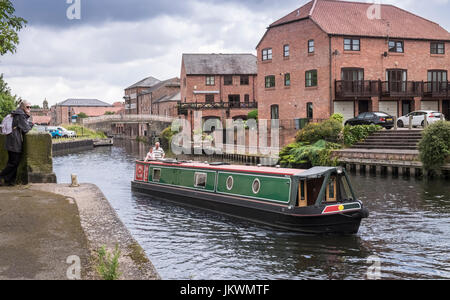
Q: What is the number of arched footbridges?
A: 1